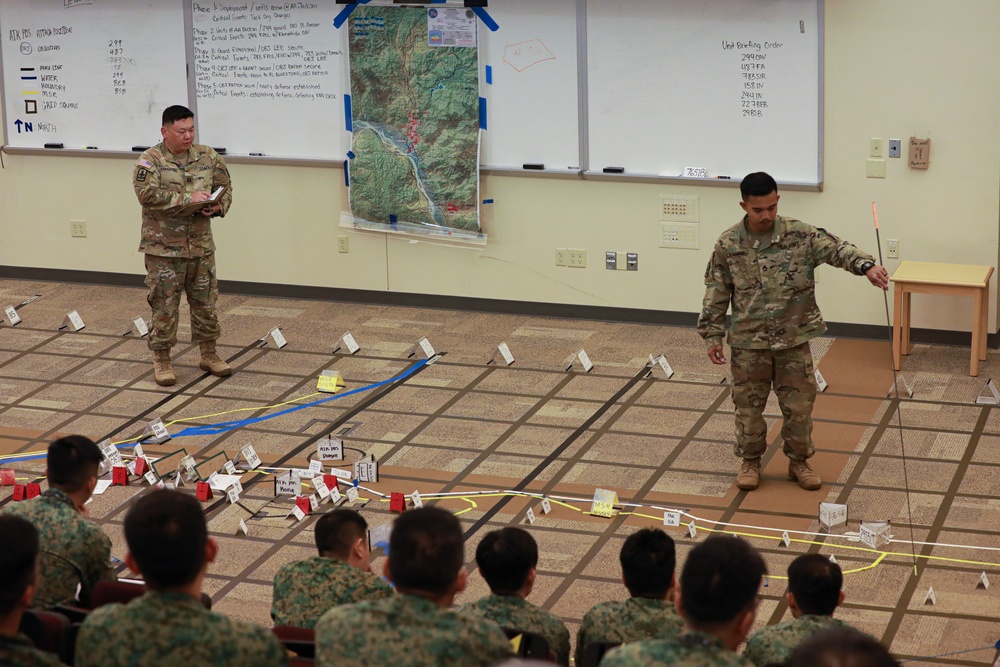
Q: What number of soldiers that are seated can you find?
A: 10